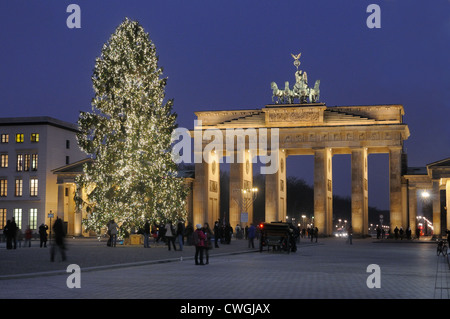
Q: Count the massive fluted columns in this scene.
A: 6